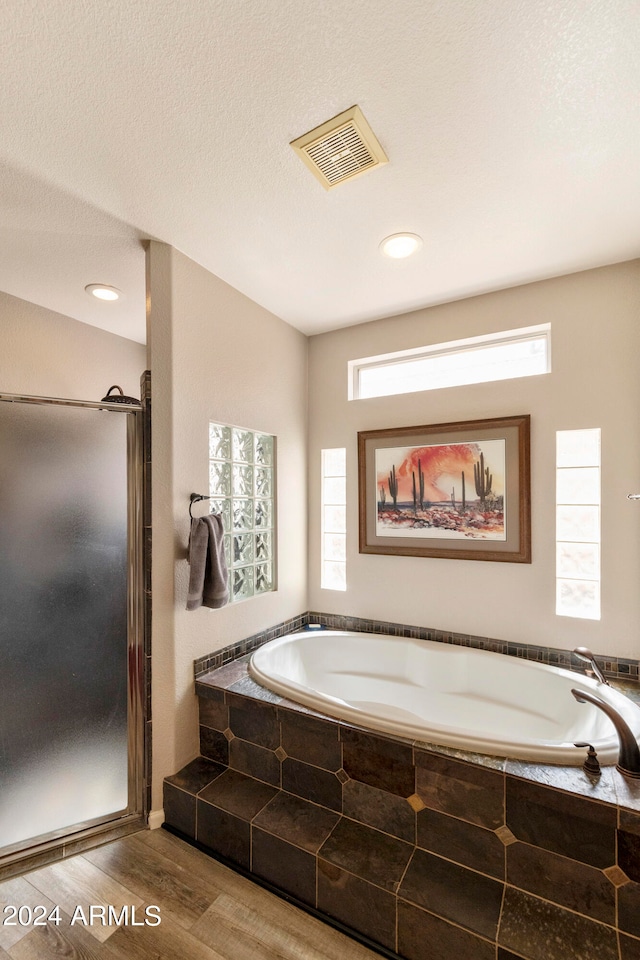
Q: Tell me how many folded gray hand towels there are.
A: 1